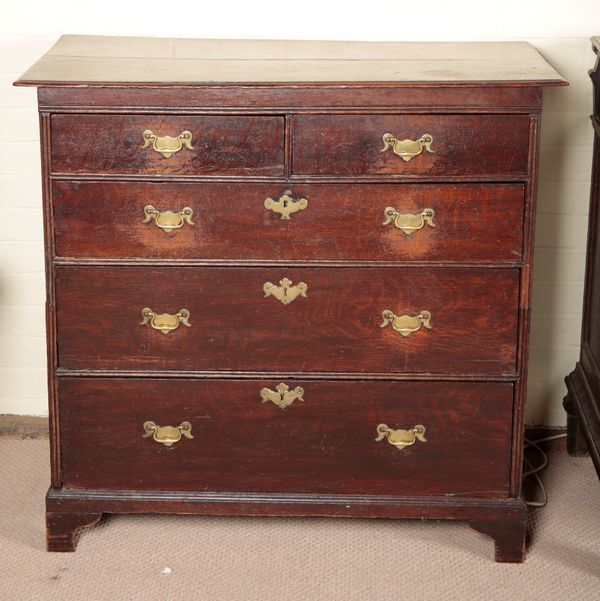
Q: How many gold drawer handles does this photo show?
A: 8